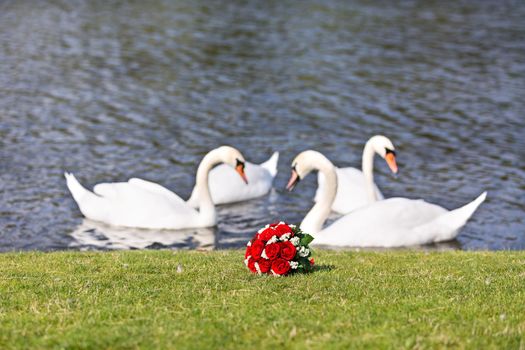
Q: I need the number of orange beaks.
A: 3